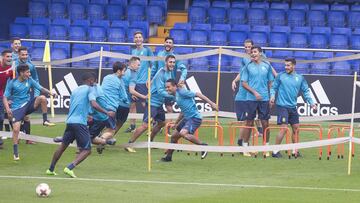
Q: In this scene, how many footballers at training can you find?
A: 14